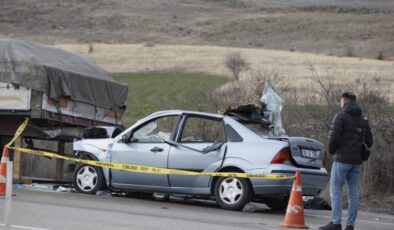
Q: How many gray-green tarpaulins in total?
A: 1